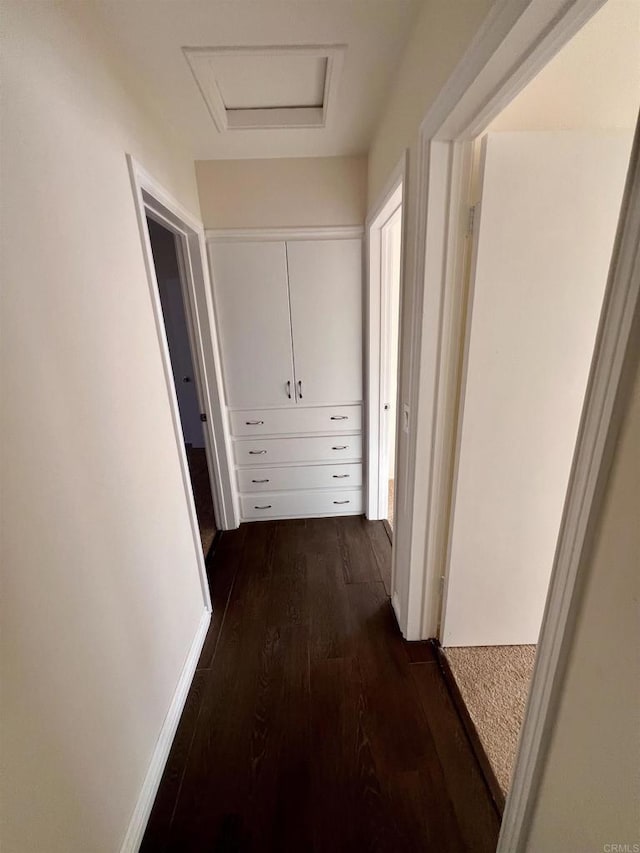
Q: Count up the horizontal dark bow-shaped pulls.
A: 8